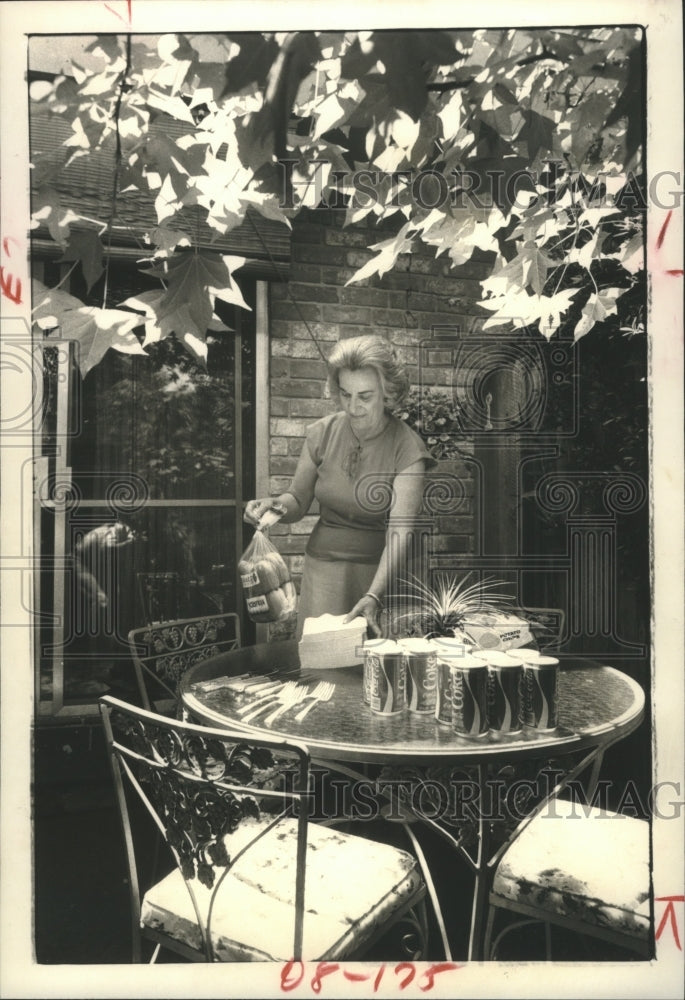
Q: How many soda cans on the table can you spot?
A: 12